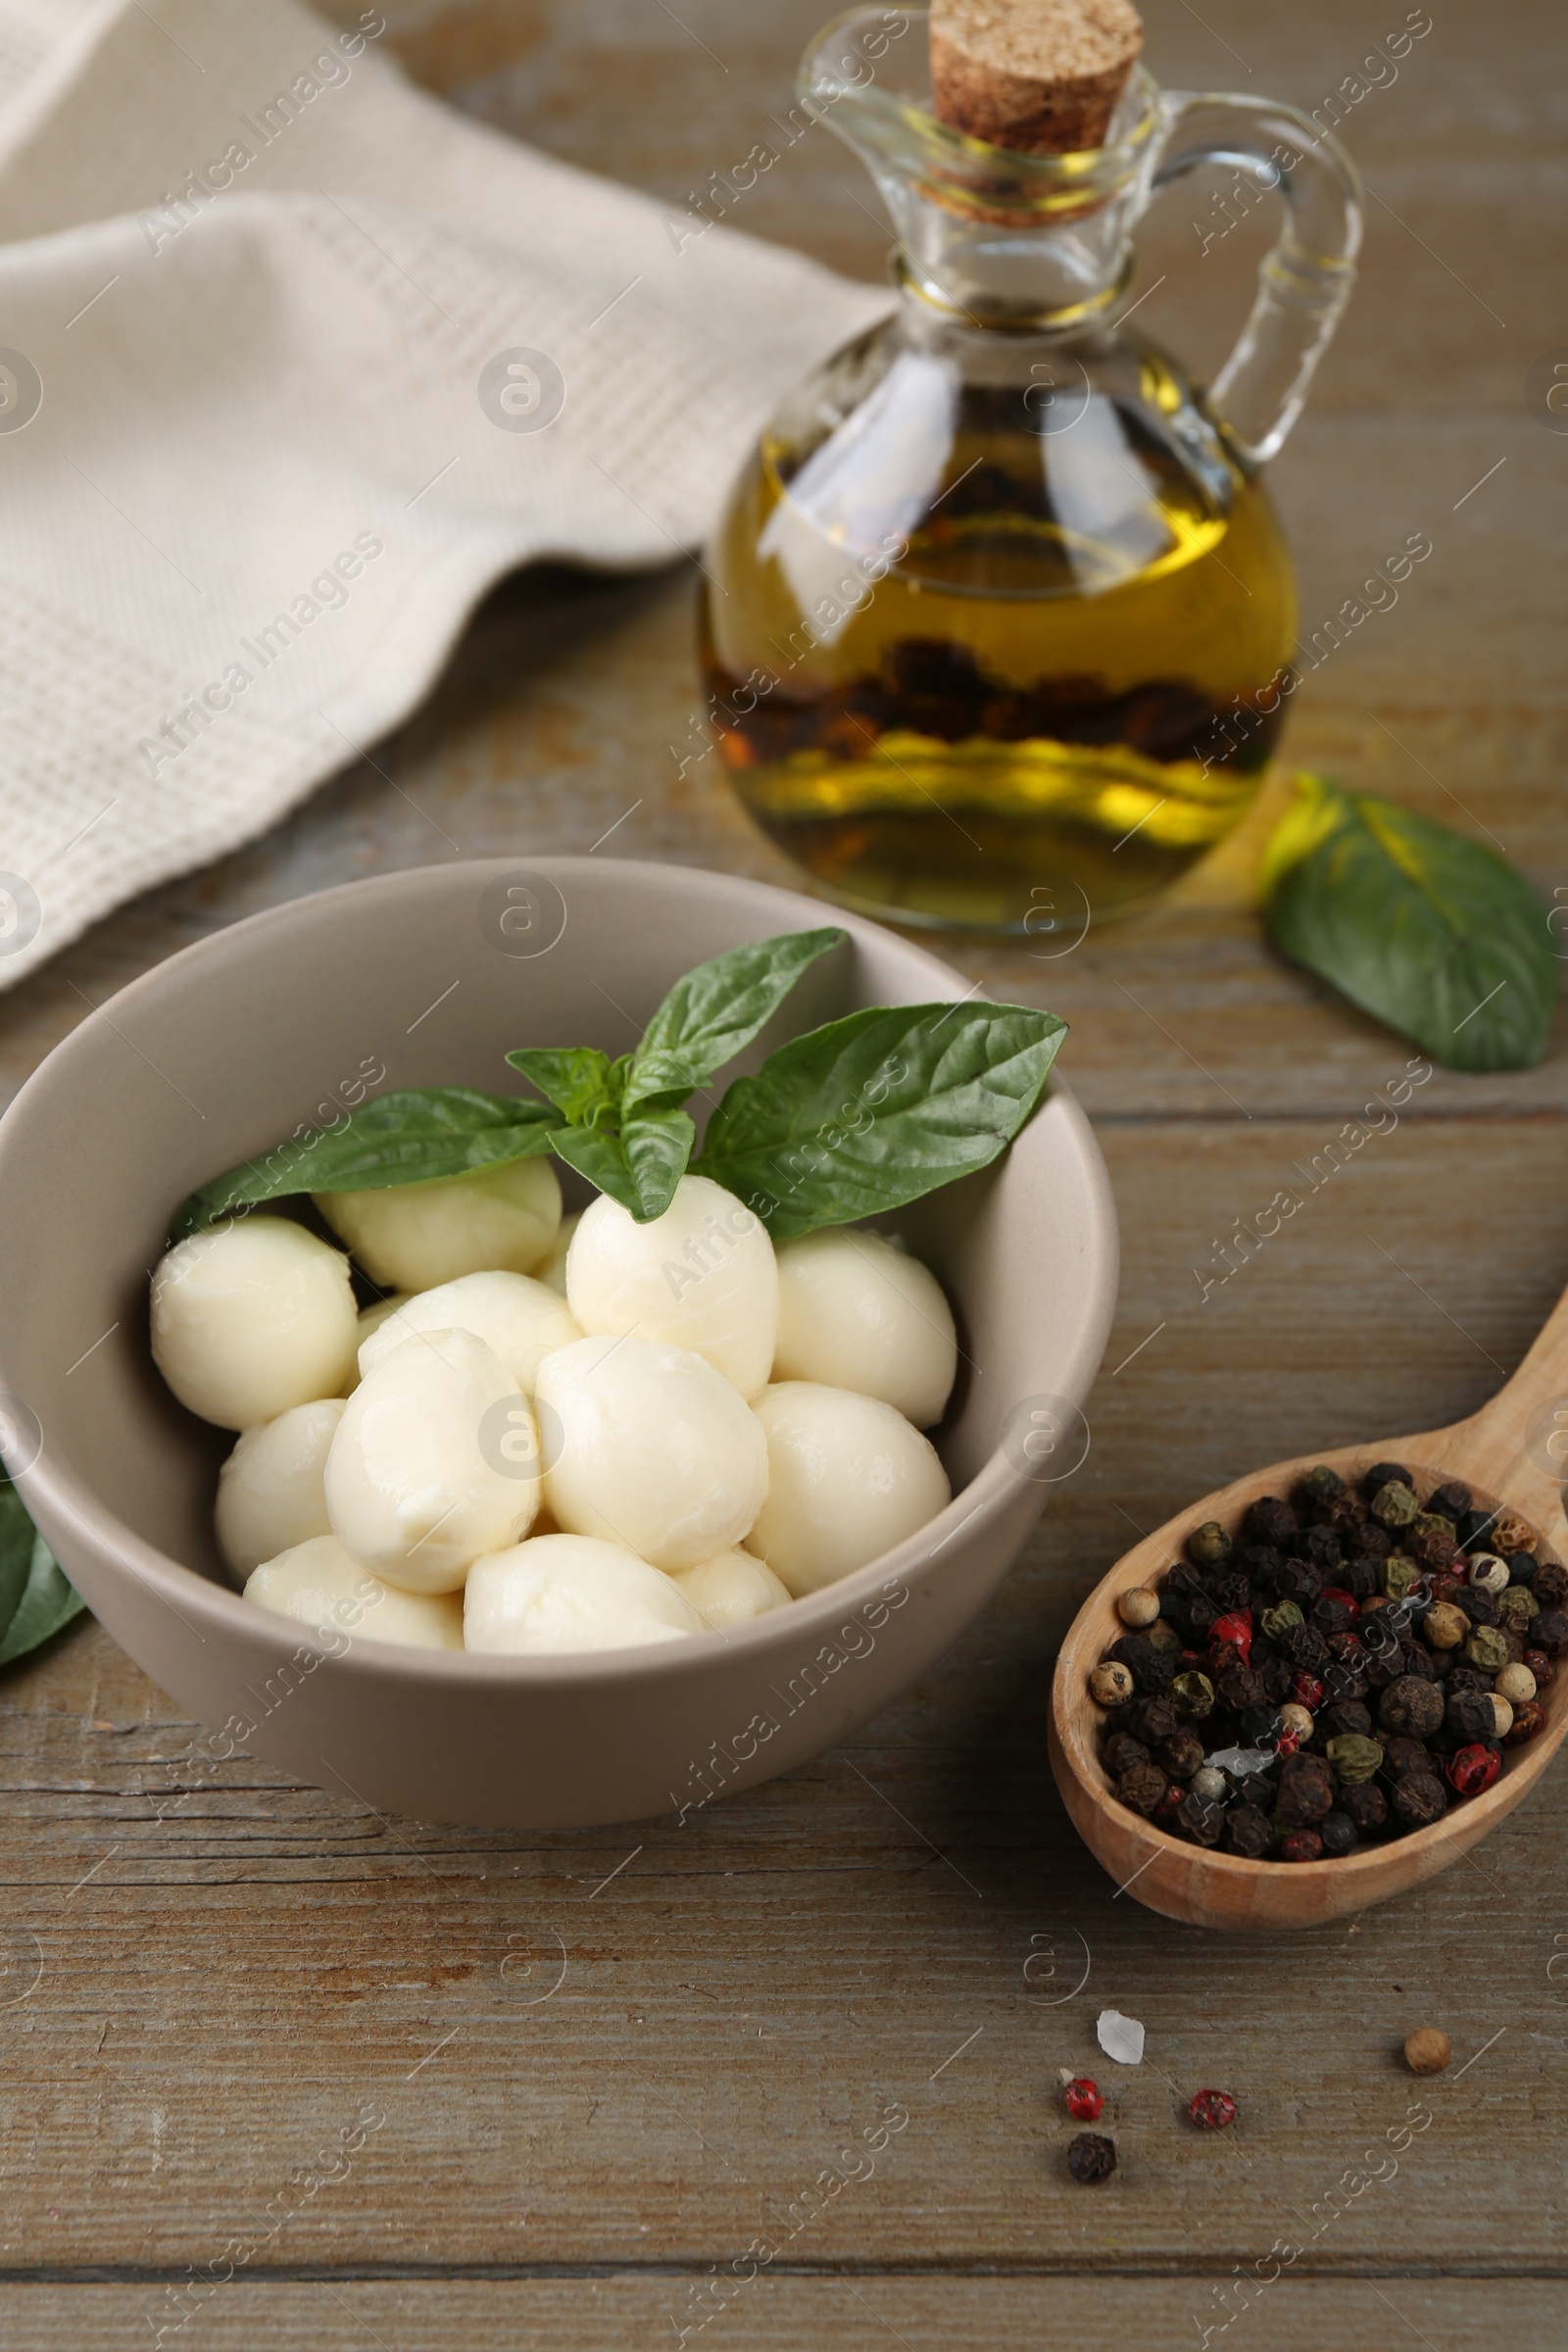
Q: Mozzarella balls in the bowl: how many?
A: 14